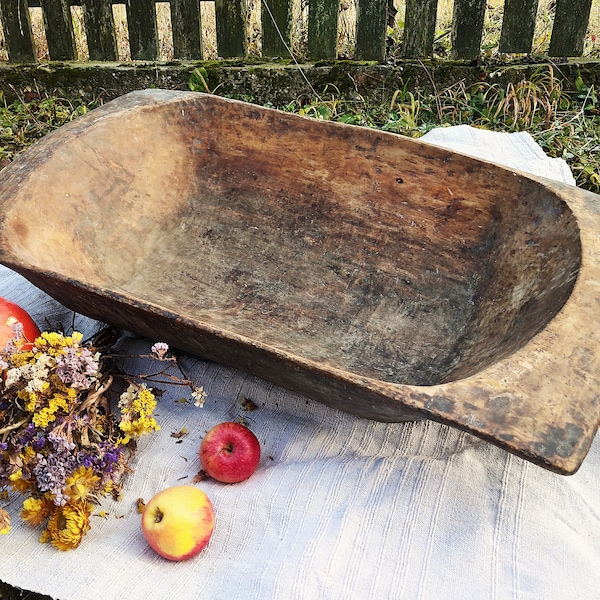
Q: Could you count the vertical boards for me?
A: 13